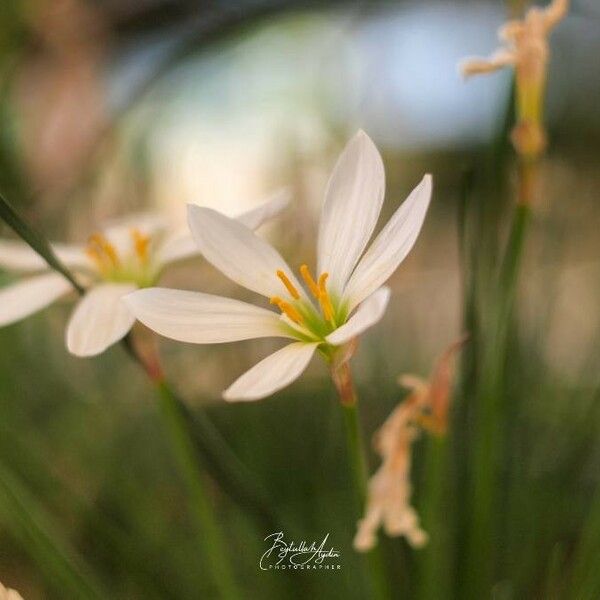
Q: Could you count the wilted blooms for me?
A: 2